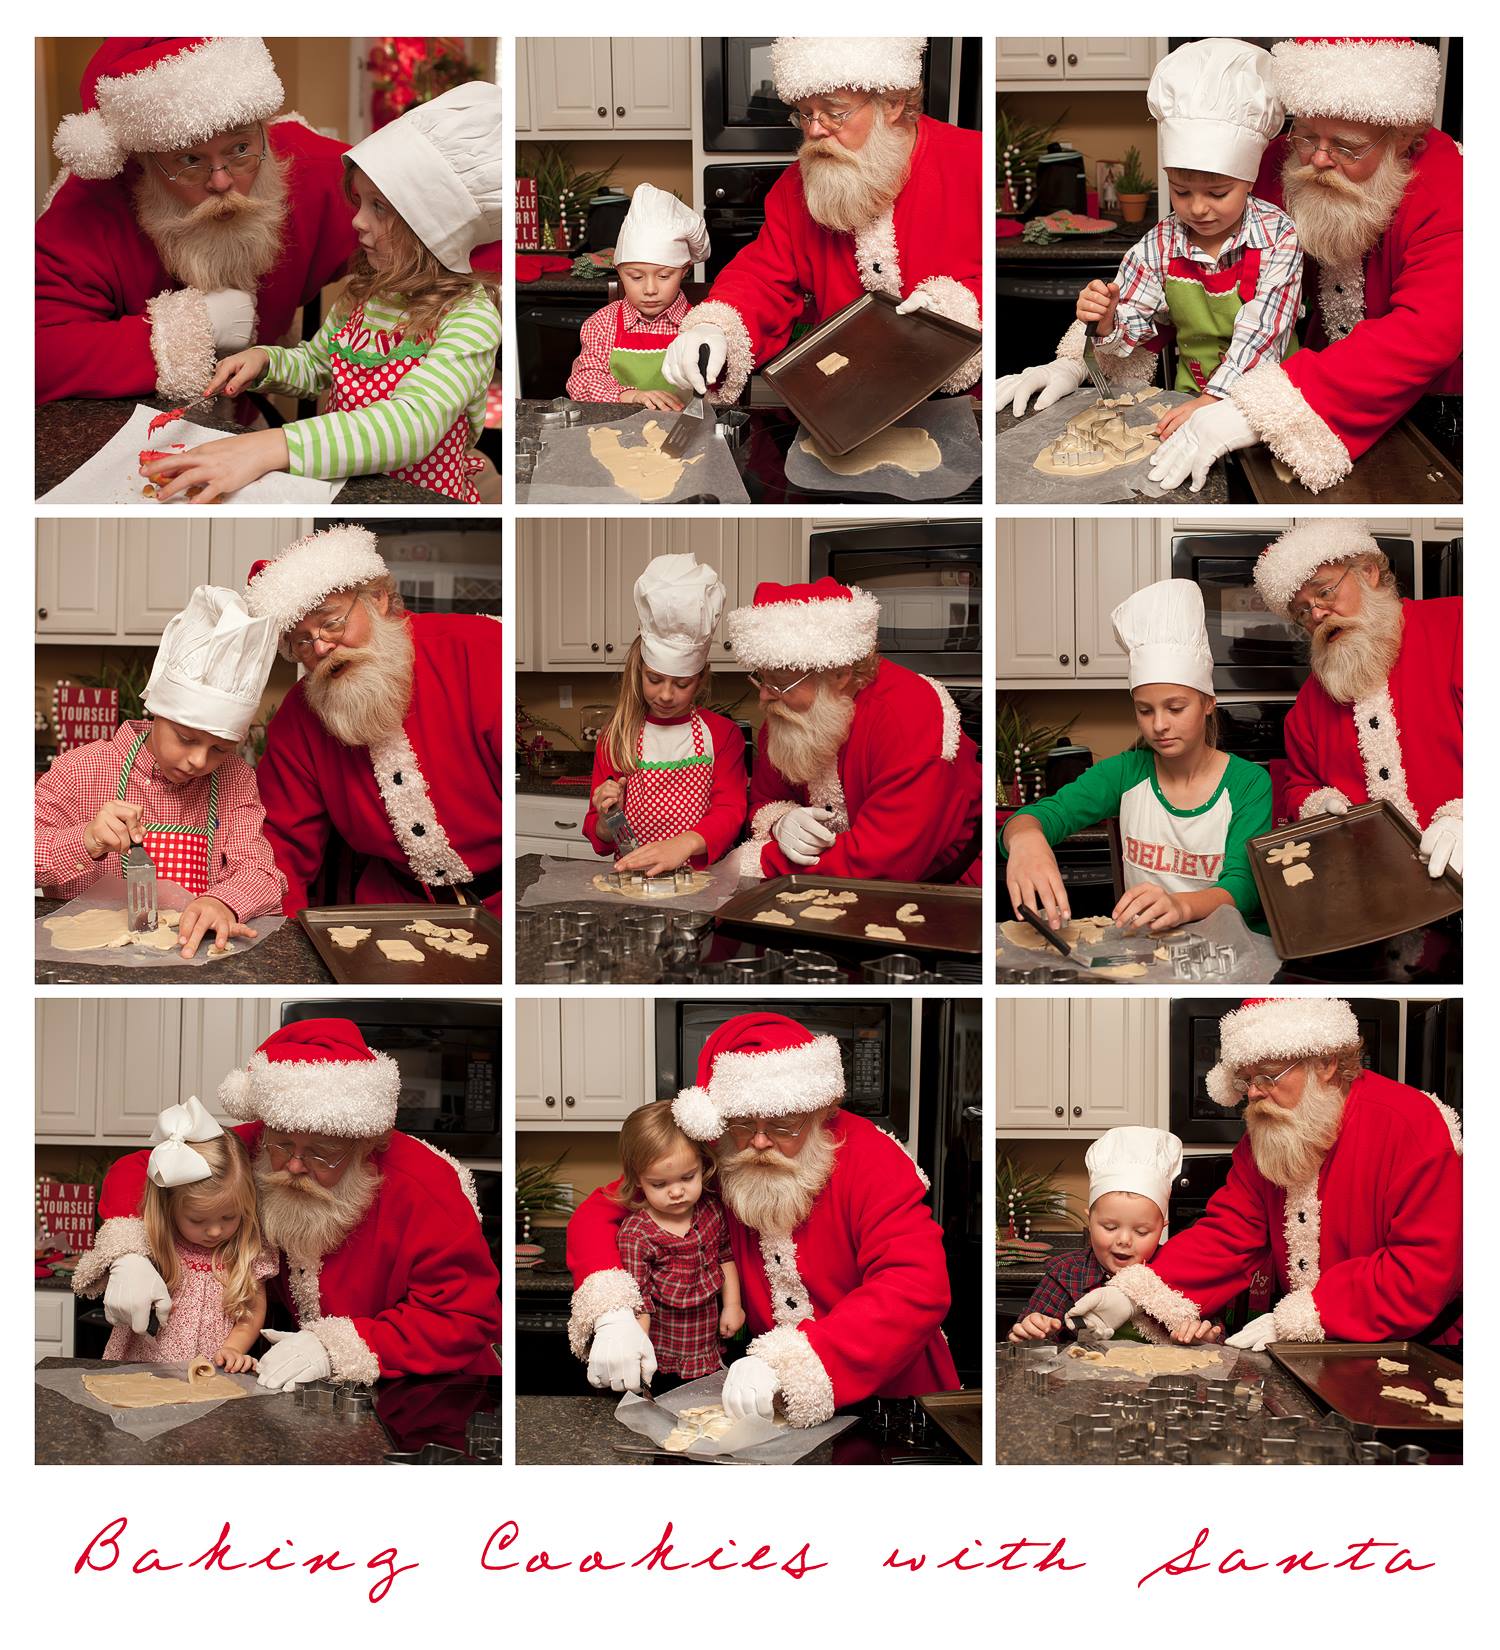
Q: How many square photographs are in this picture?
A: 9